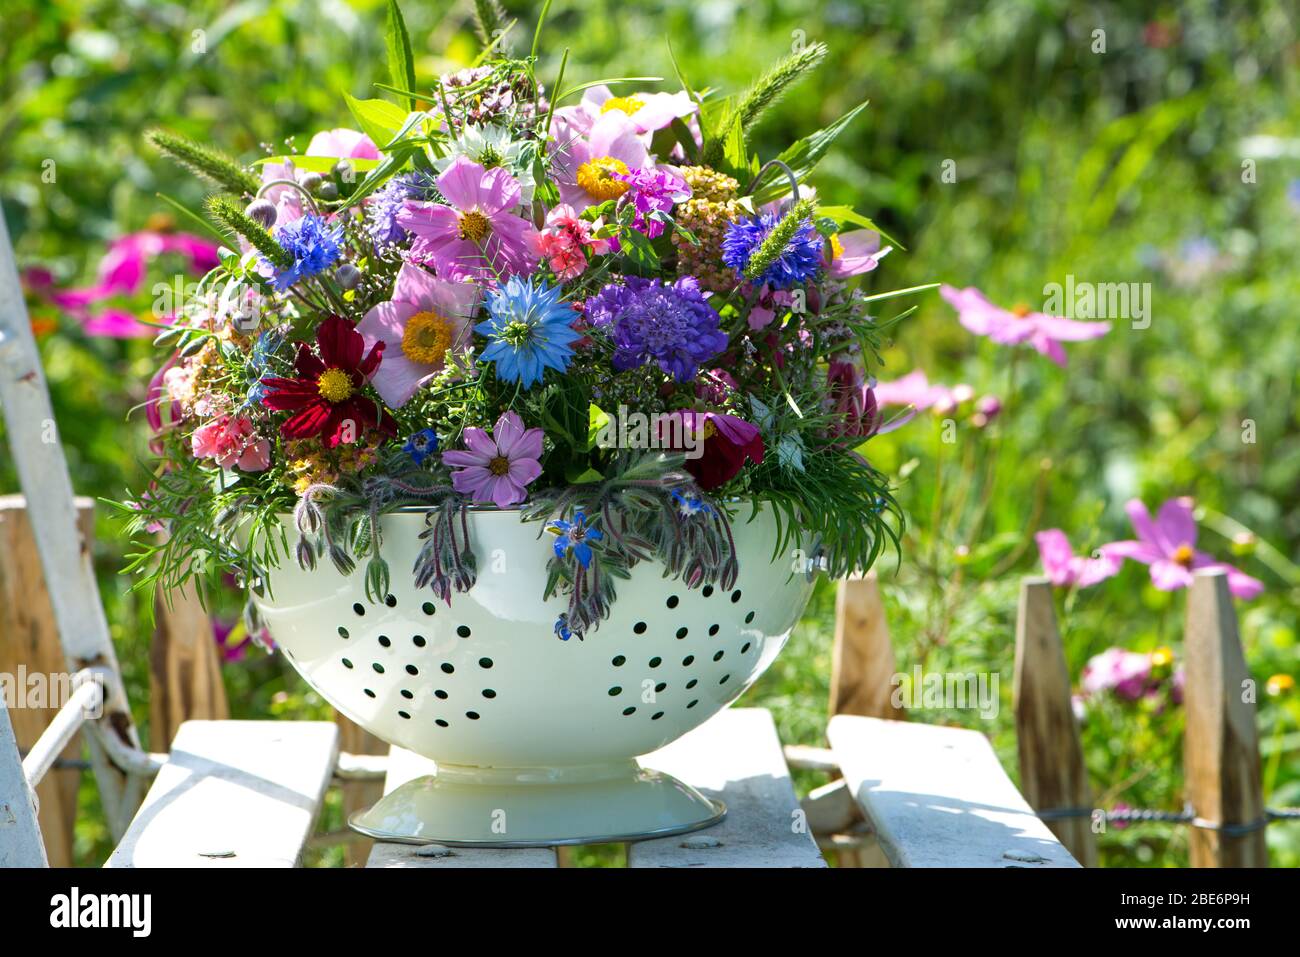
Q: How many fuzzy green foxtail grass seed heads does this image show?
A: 5